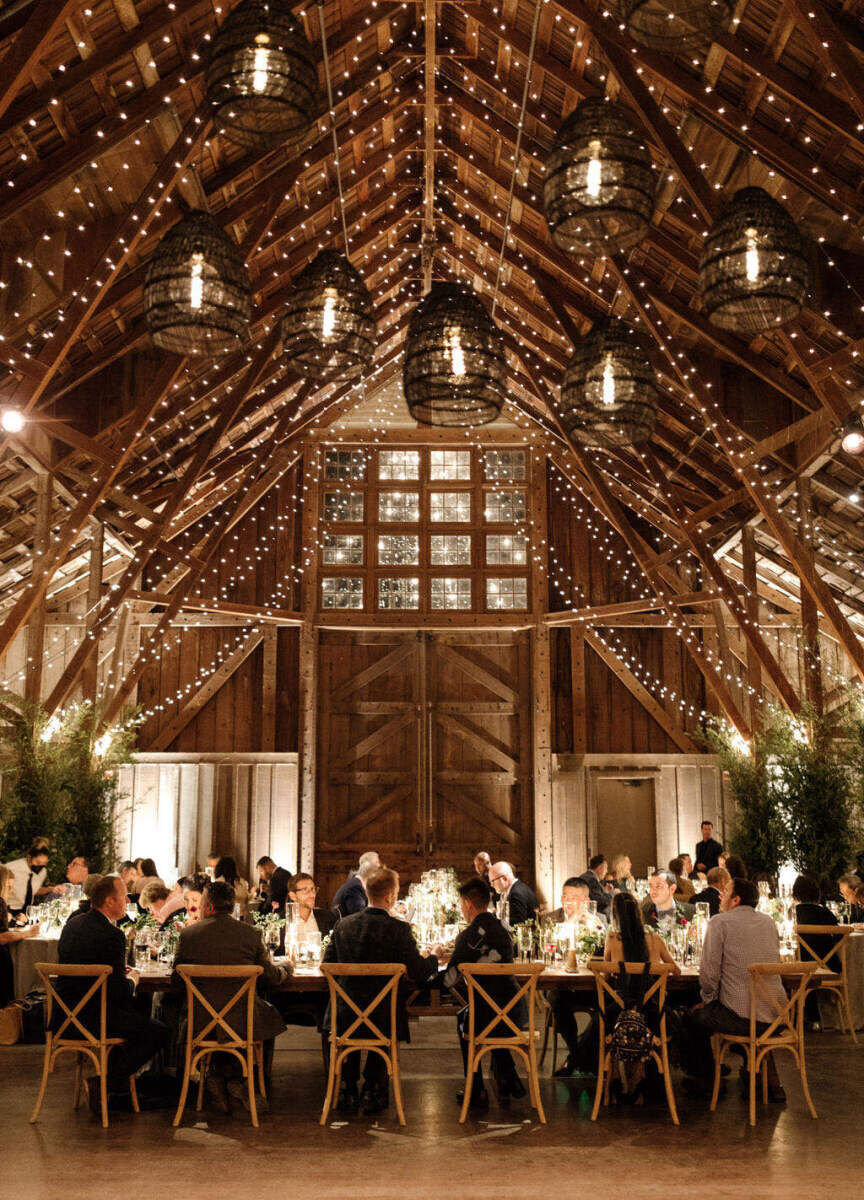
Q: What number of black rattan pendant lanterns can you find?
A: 8